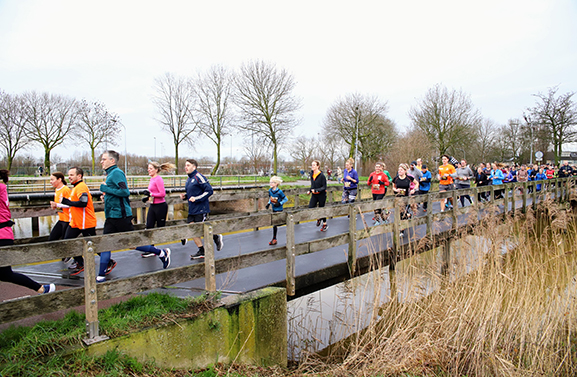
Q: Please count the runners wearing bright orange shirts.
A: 3